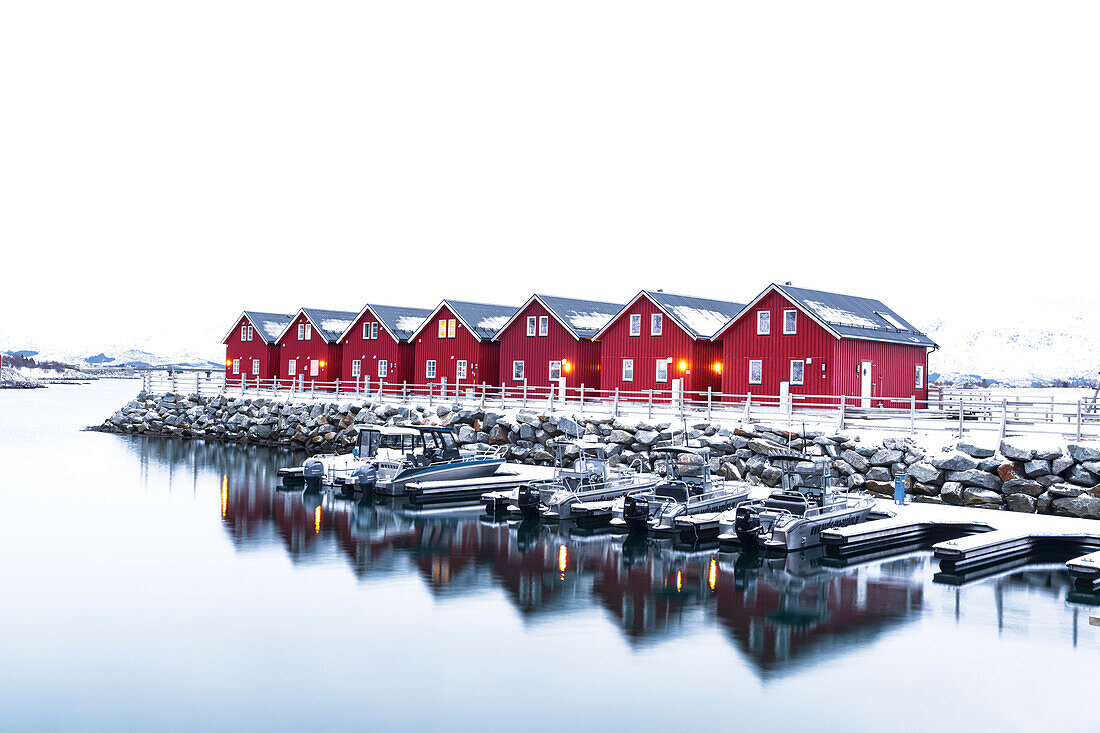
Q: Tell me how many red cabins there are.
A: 7